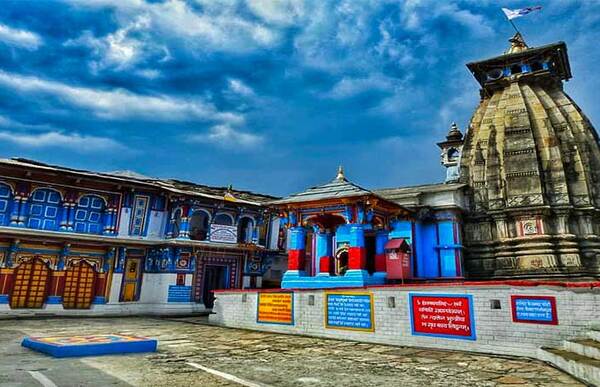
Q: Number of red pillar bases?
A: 4